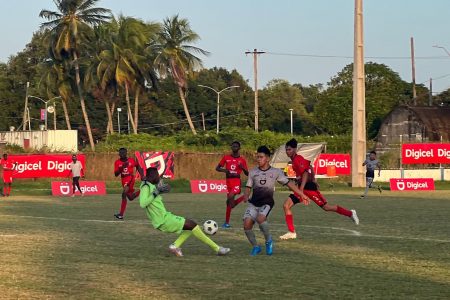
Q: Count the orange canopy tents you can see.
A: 0